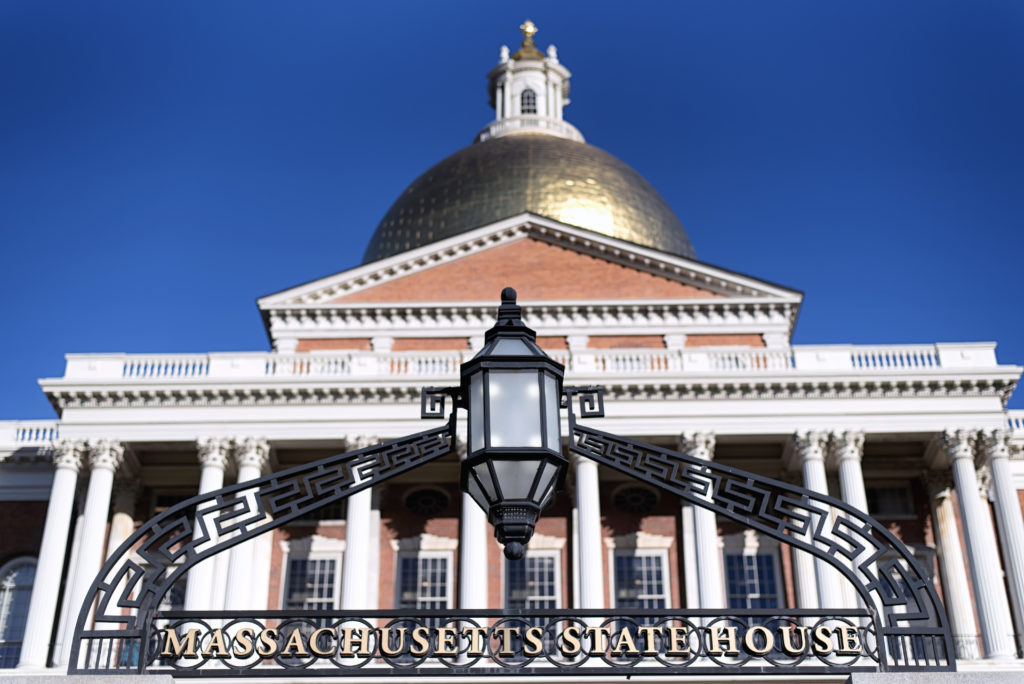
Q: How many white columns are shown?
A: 12